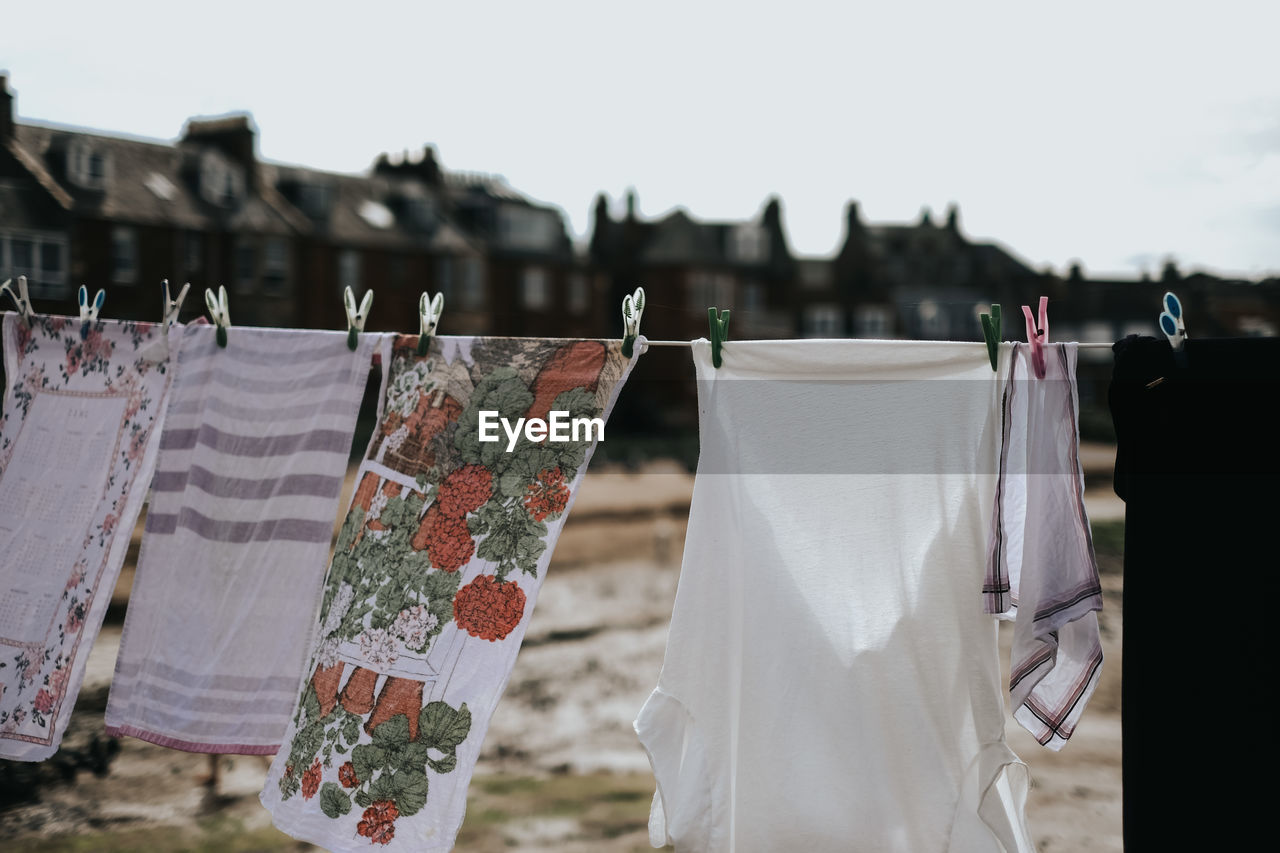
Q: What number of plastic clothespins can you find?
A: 11